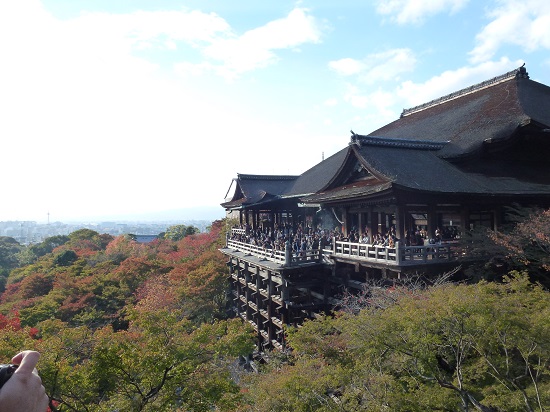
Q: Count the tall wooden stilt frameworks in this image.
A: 1